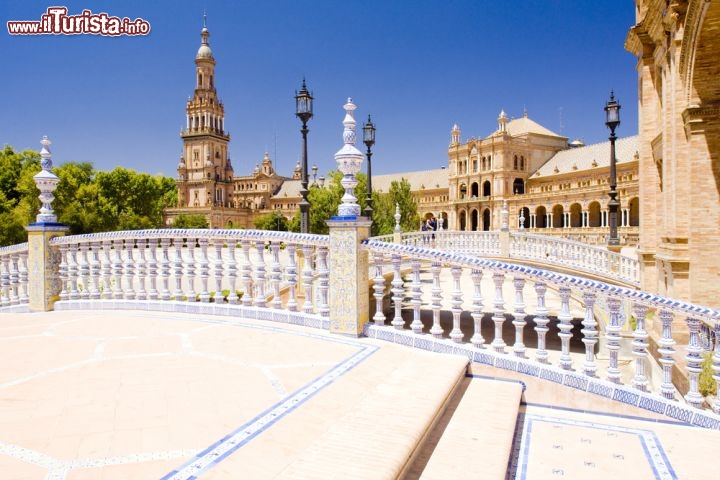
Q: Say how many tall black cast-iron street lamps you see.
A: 3